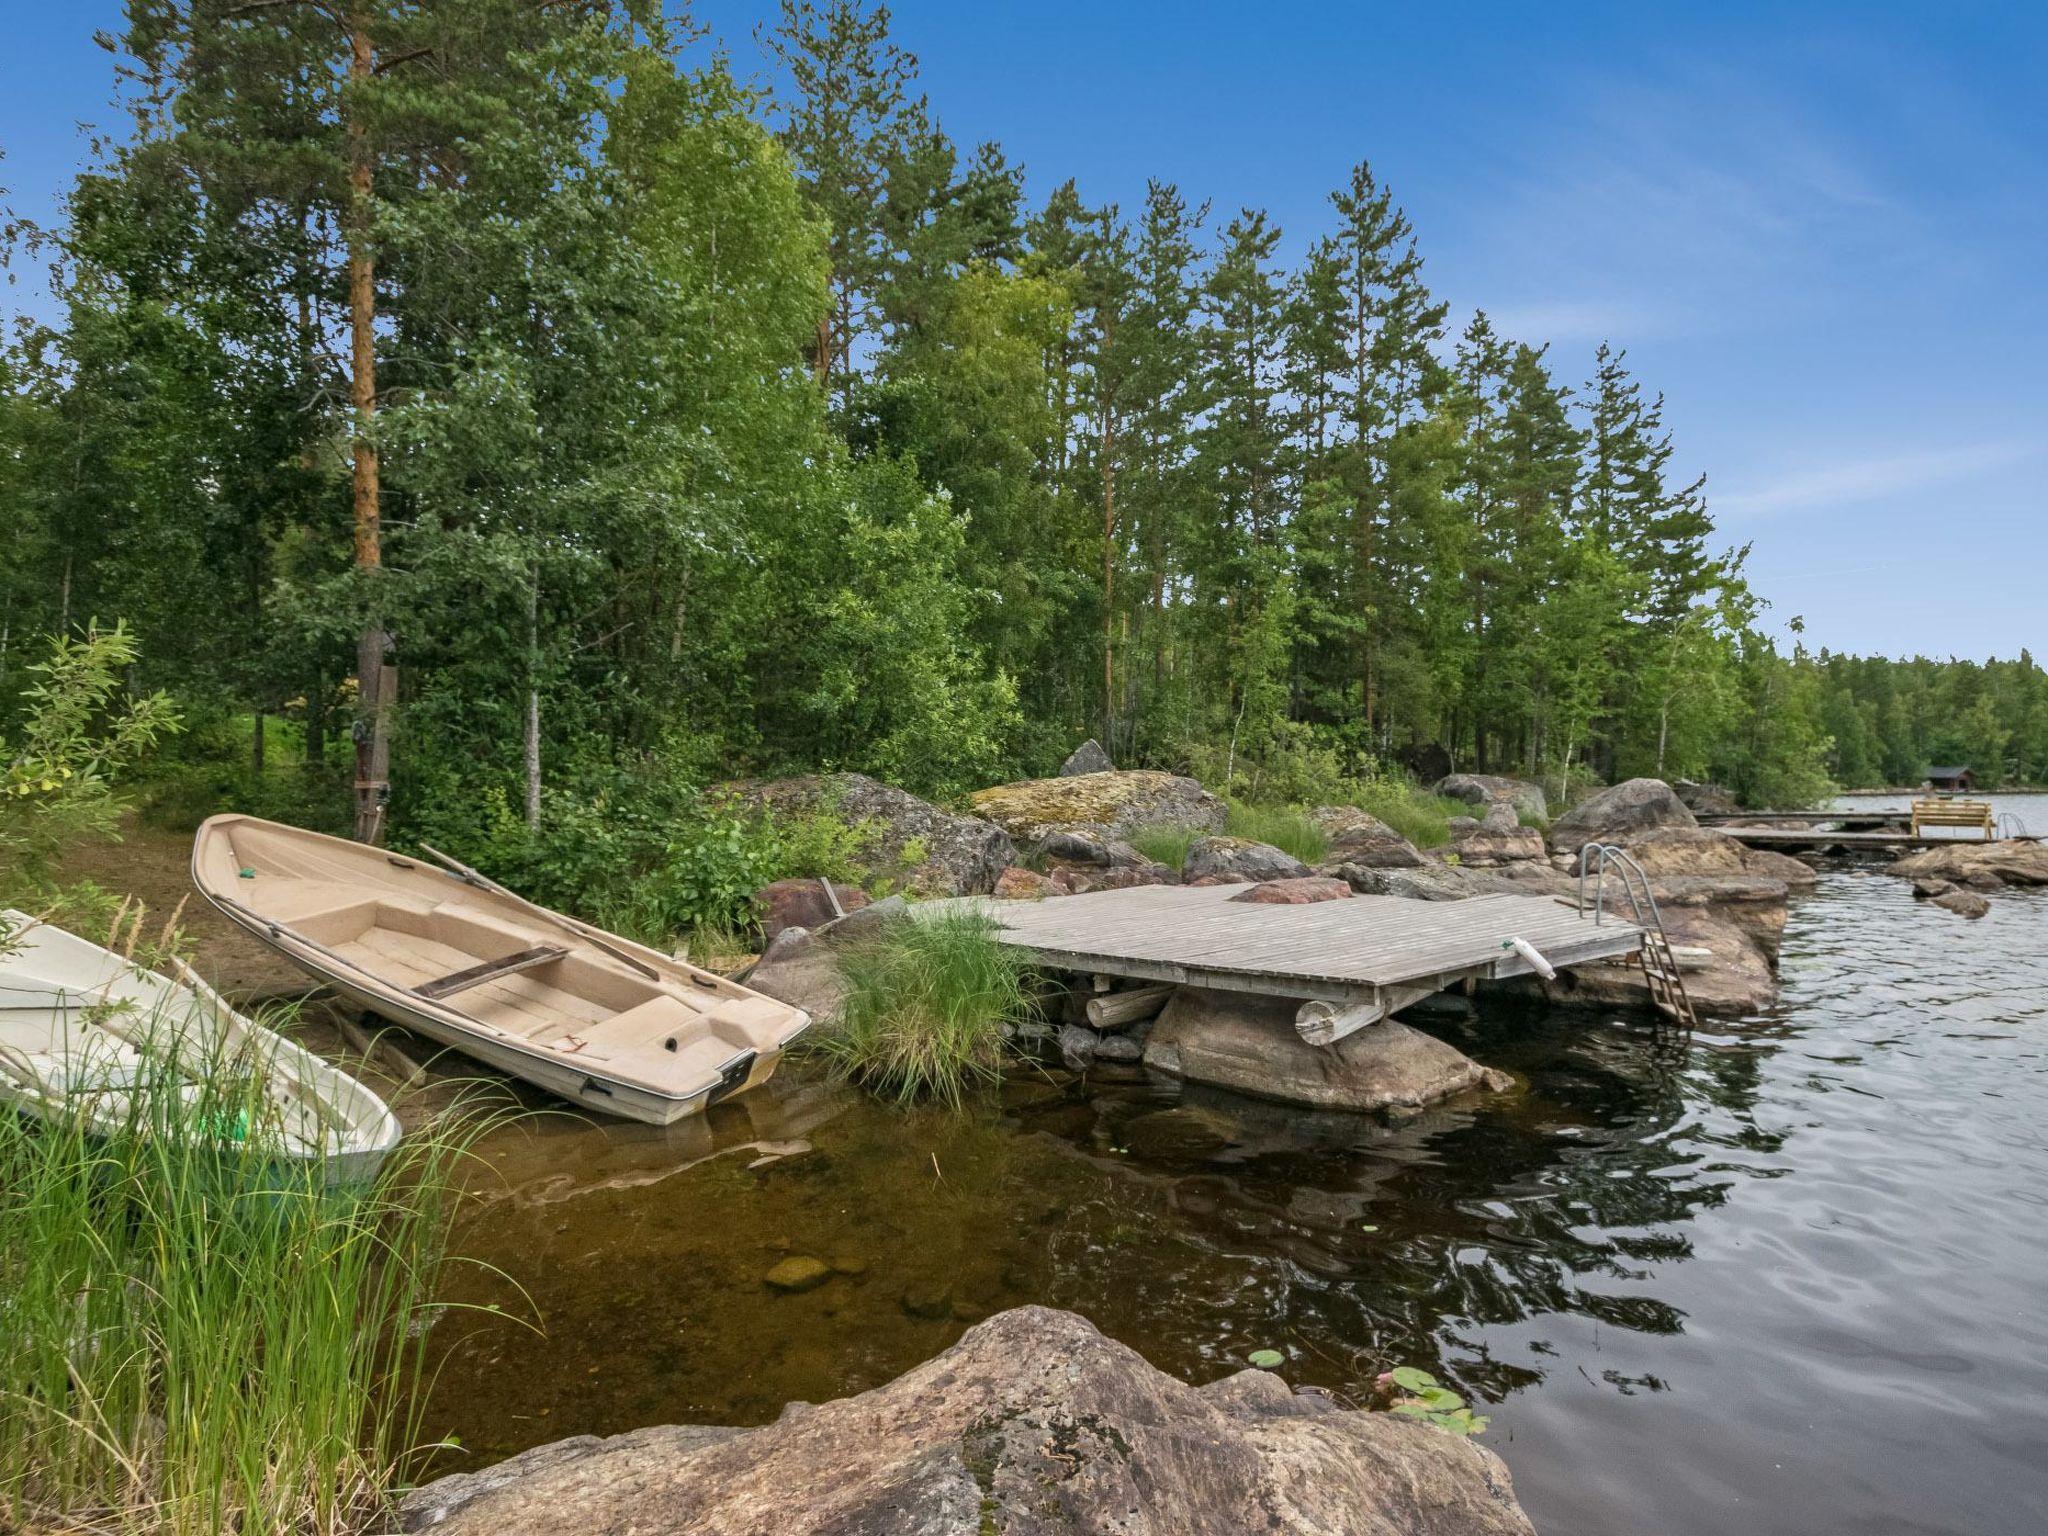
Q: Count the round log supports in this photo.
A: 2